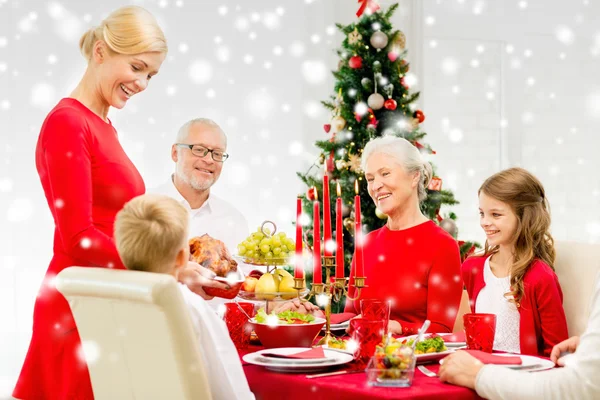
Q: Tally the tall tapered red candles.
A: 5